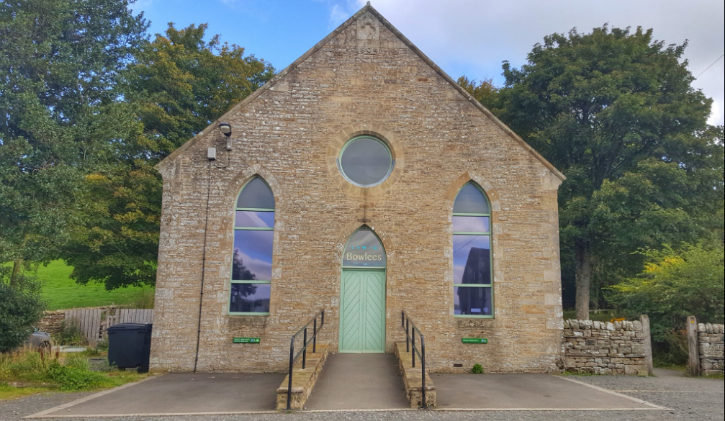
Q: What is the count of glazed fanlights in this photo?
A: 1